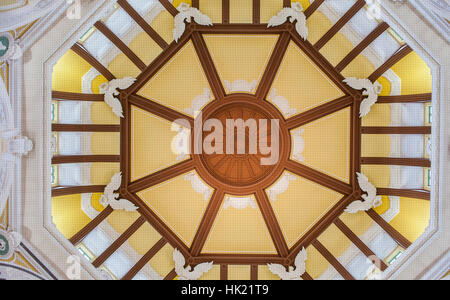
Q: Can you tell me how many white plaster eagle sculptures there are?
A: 8